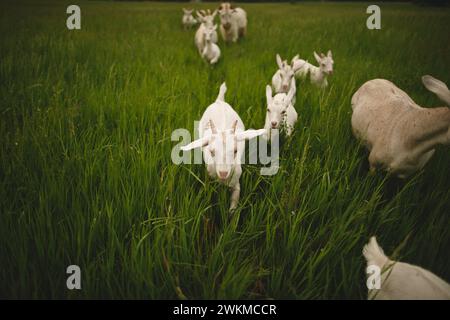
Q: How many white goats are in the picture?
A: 10